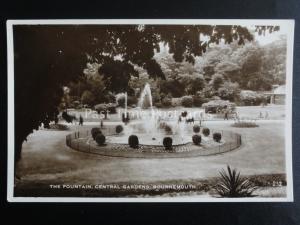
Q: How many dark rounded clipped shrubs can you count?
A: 9